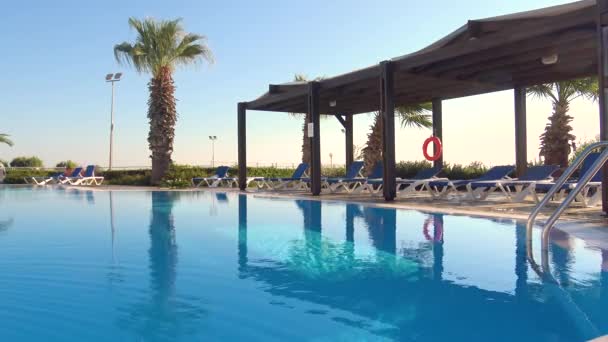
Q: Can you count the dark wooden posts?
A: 7